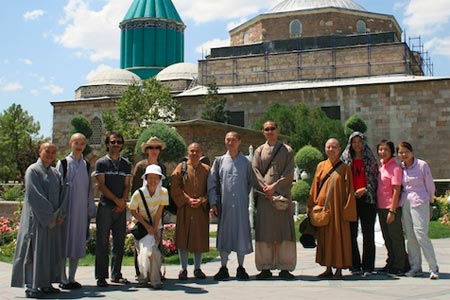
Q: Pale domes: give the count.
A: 3